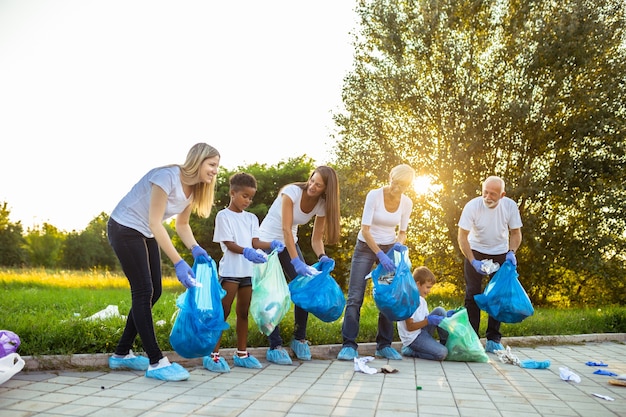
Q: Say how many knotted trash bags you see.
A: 0